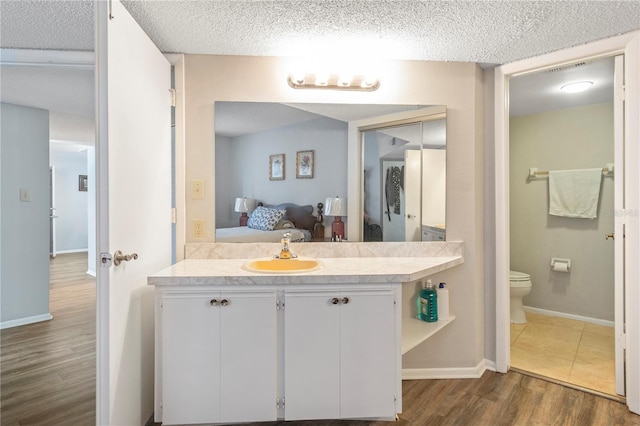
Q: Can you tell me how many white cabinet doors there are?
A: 4